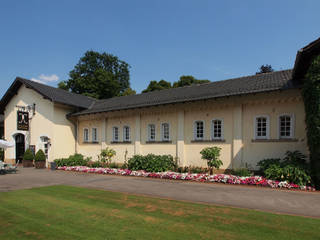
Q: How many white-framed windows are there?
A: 10